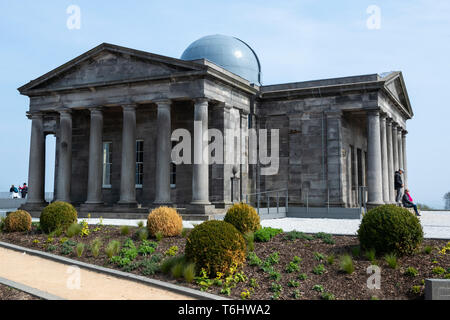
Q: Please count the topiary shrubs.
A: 6